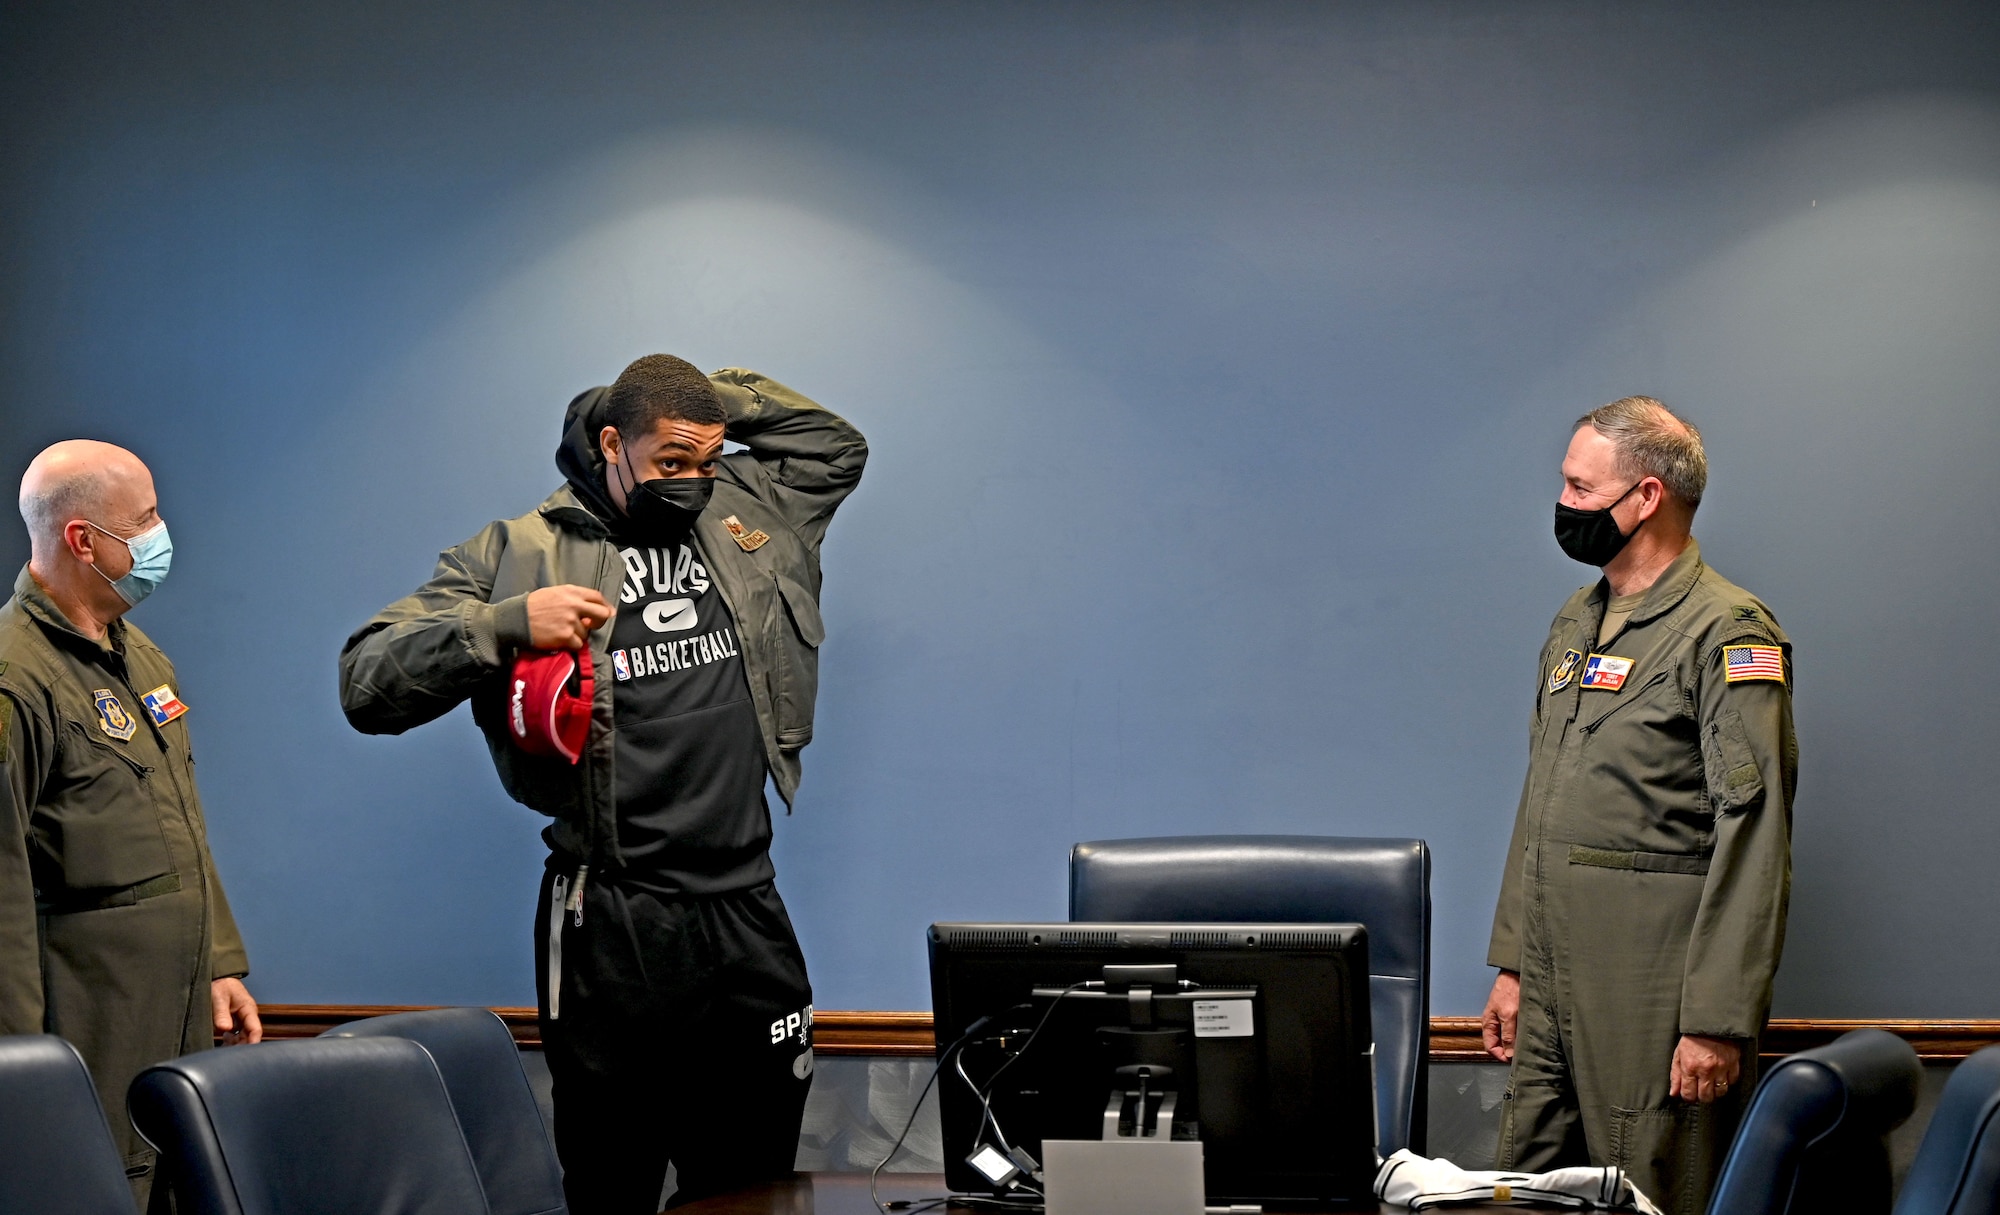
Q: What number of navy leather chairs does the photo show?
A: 6